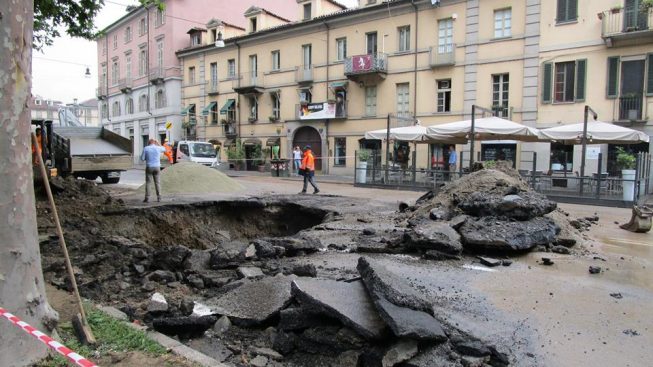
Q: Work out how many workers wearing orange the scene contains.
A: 3